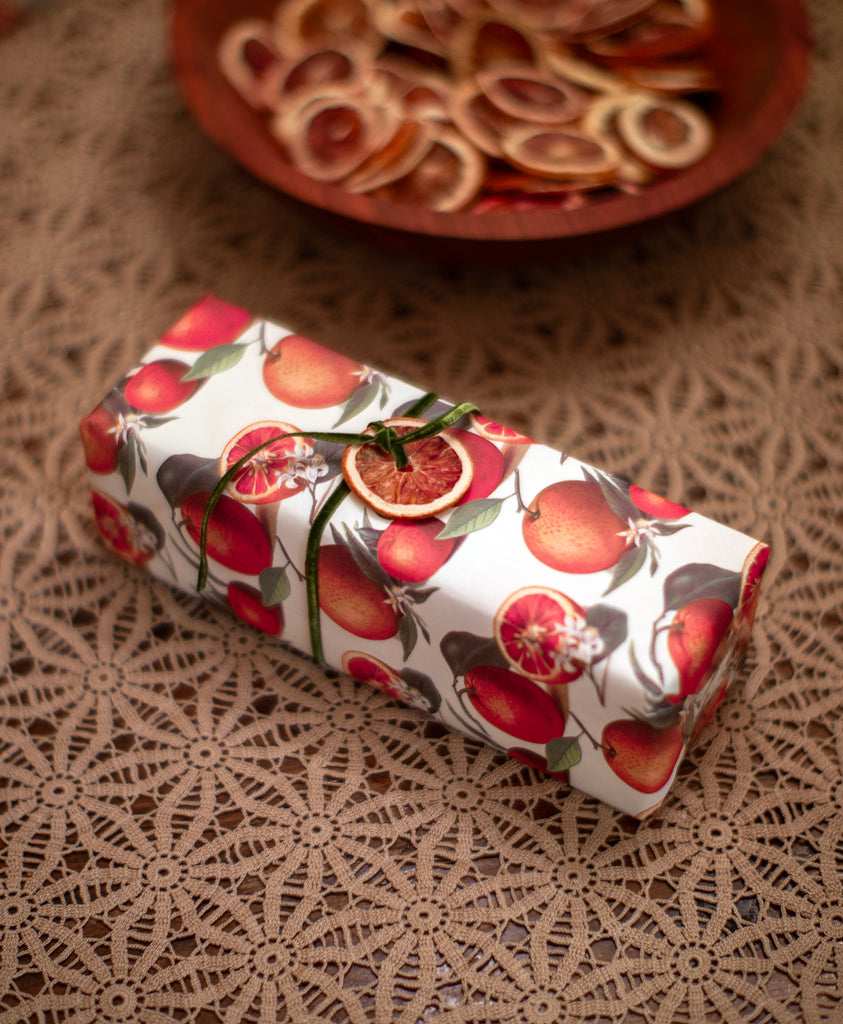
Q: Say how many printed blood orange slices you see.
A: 6